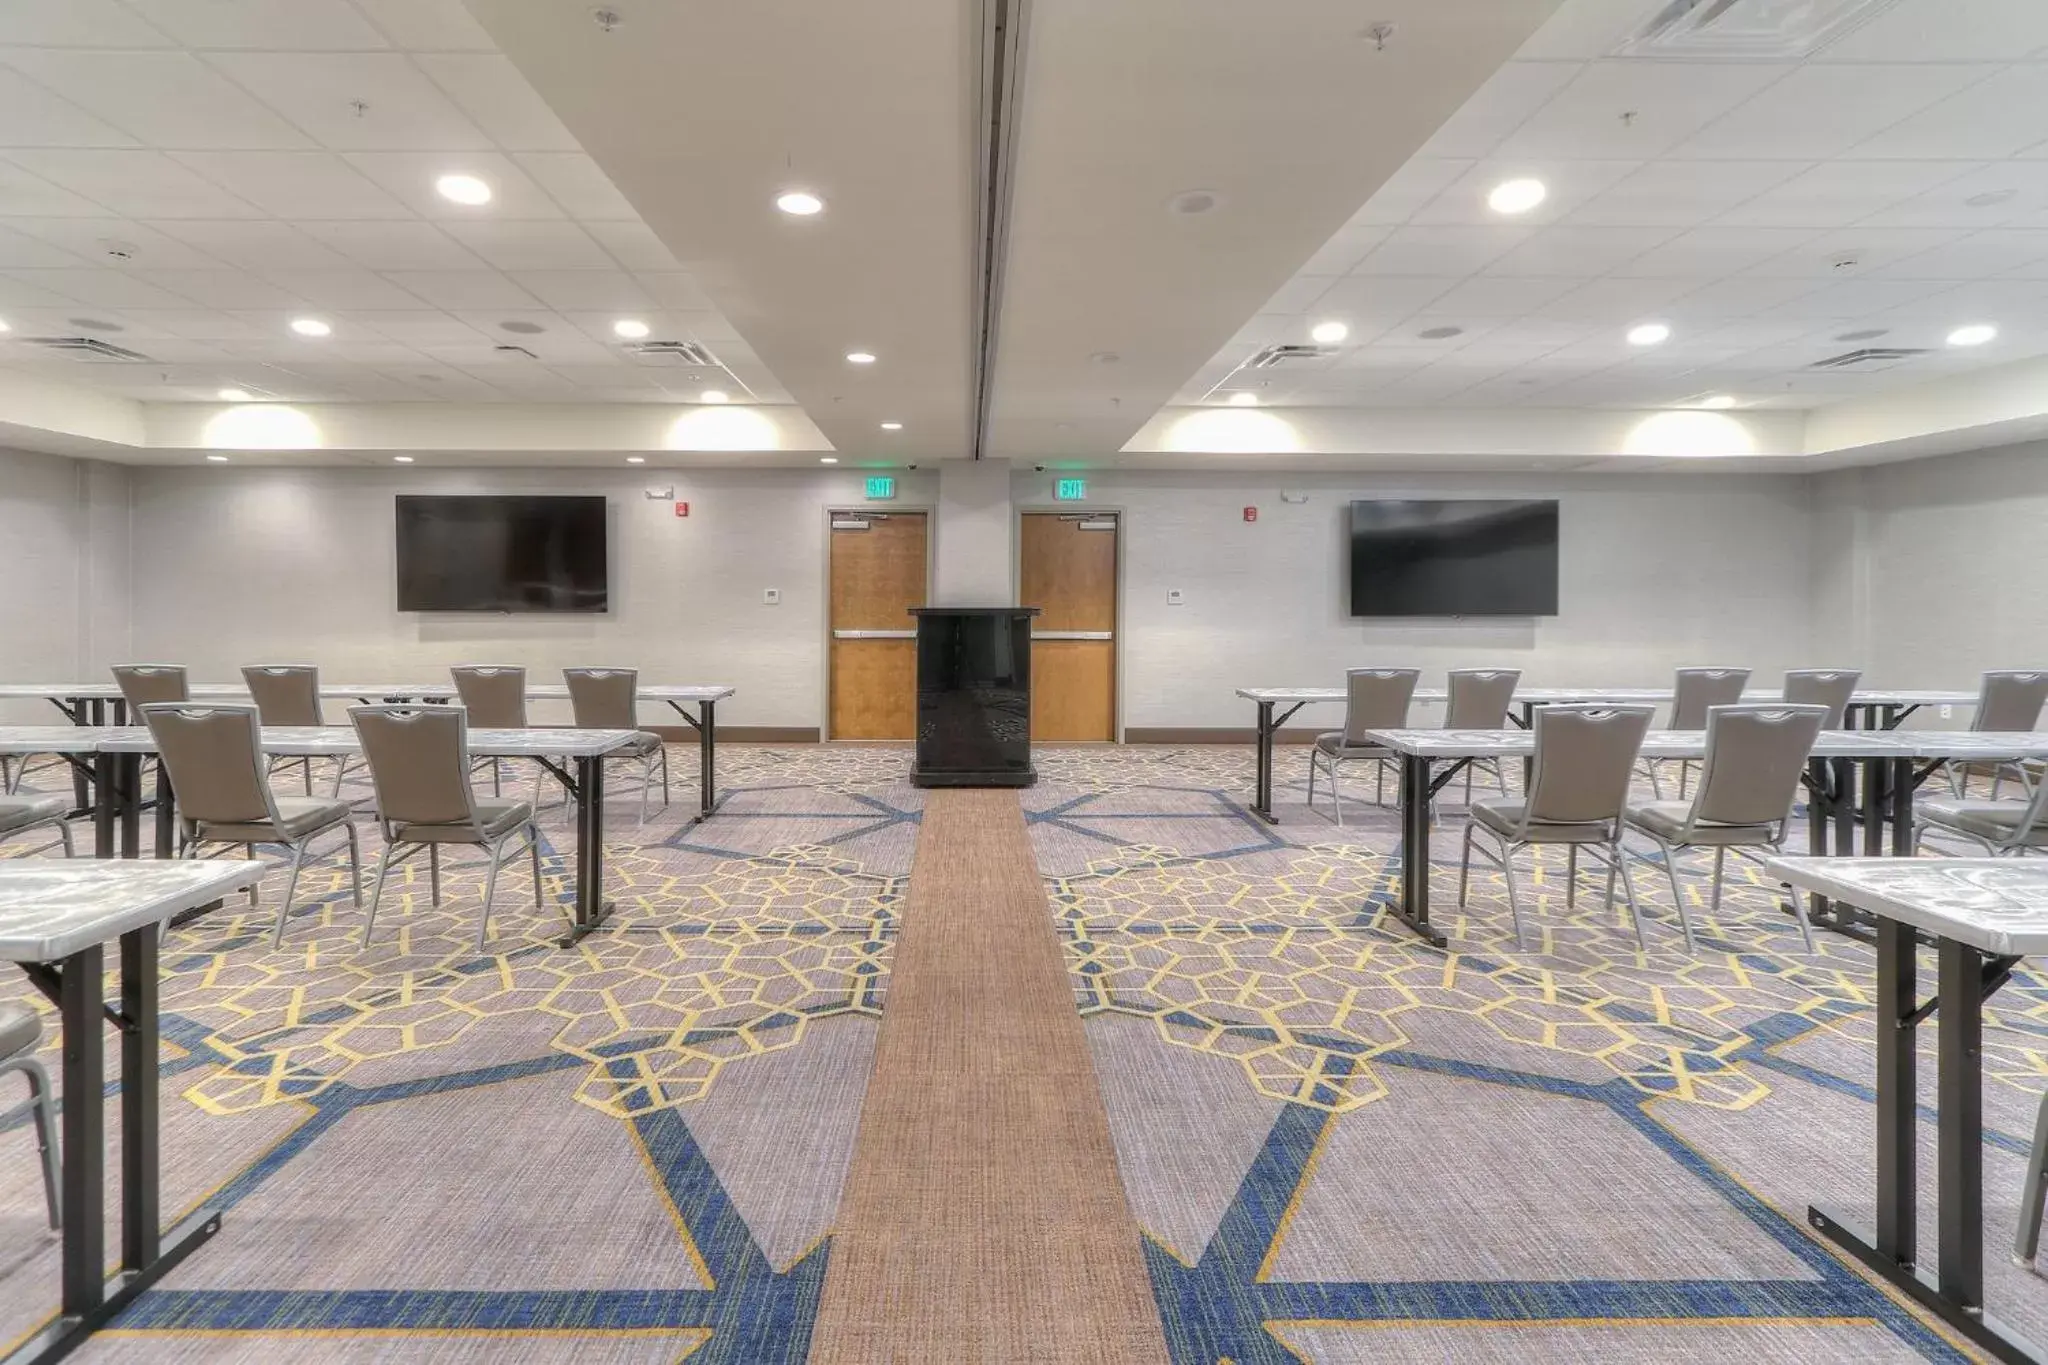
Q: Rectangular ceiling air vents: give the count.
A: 5